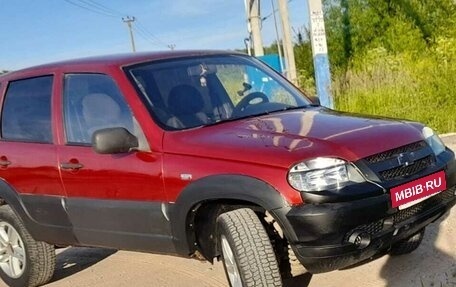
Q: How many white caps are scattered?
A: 0